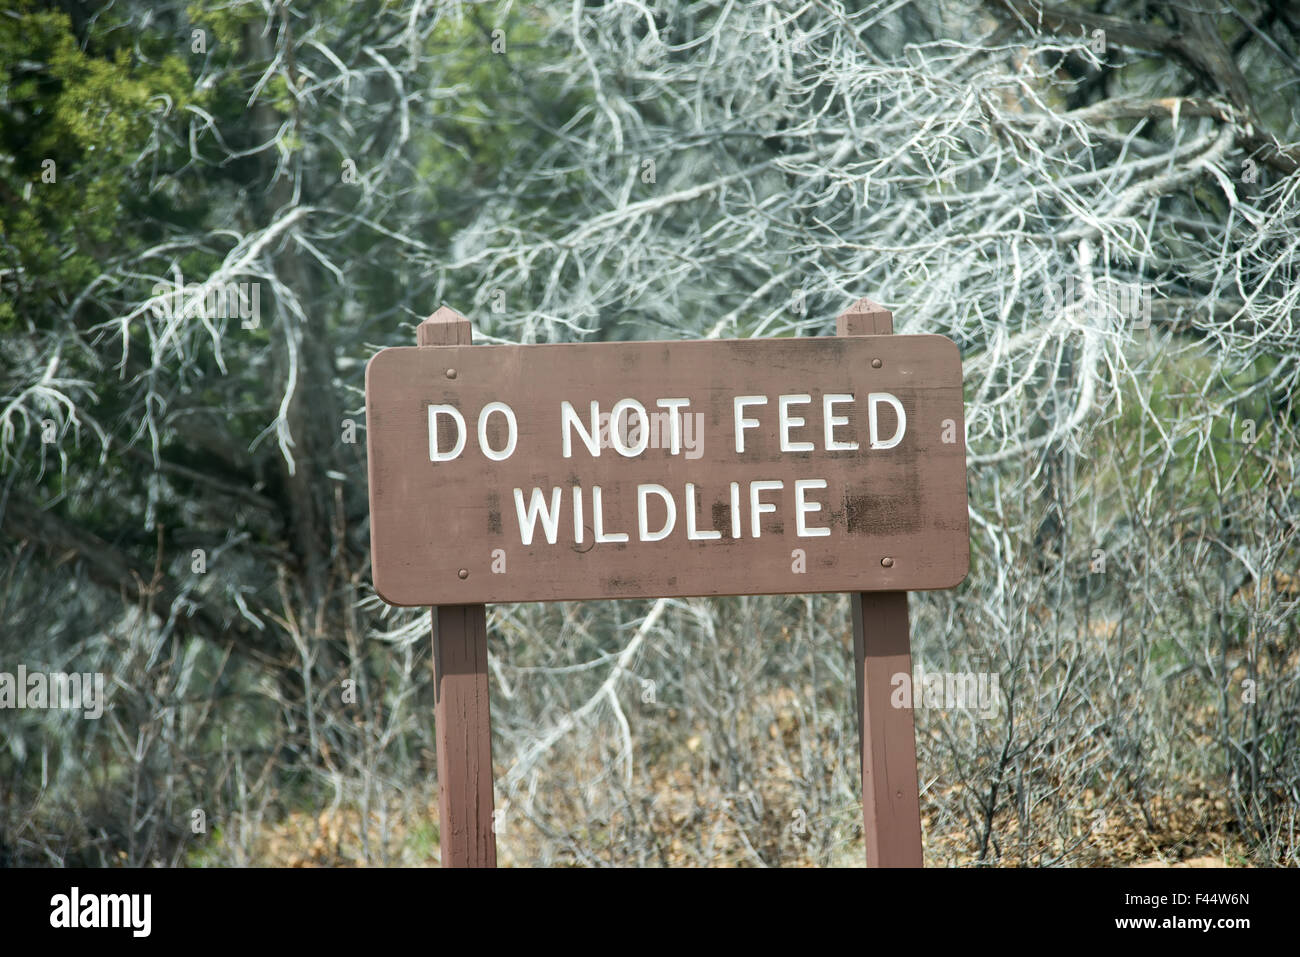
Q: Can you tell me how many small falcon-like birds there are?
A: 0